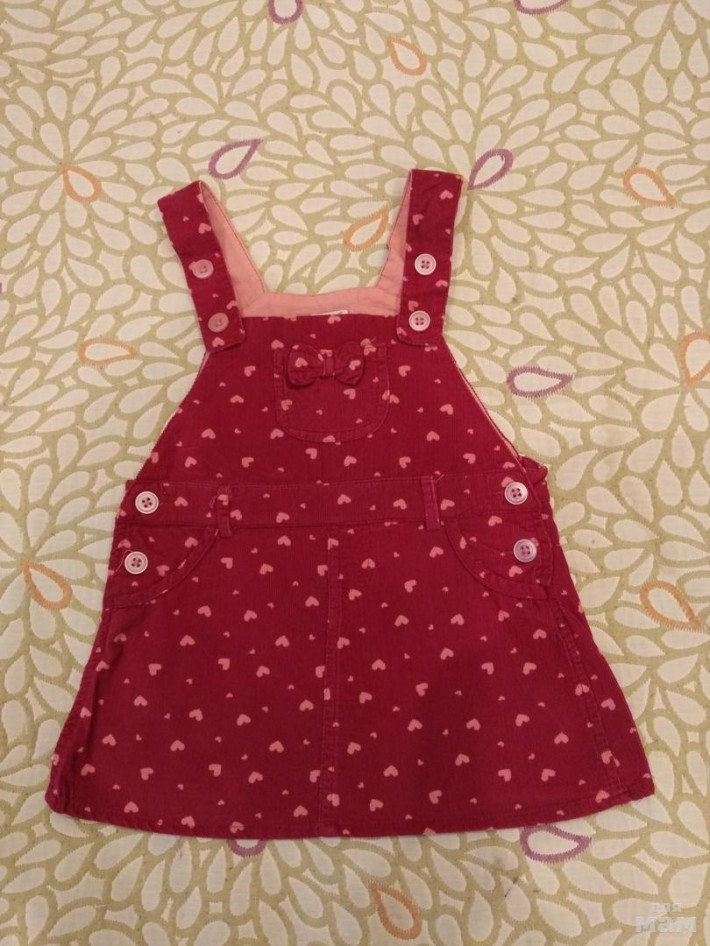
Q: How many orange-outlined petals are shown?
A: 9